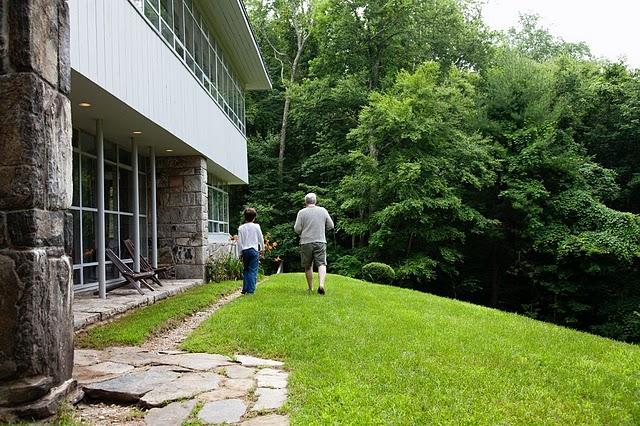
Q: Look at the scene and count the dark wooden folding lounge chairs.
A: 2